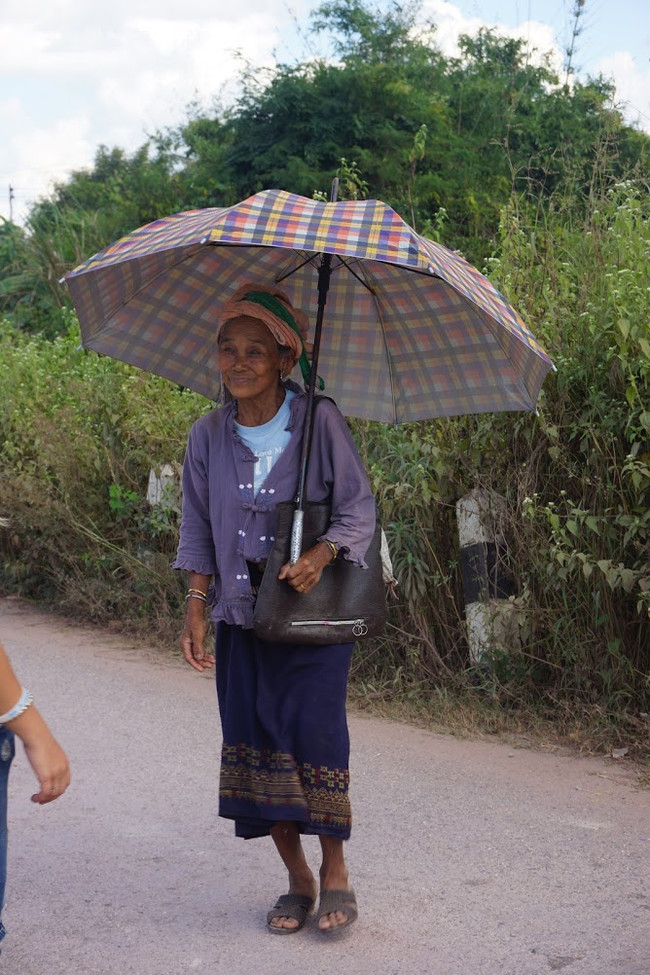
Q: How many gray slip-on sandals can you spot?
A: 2